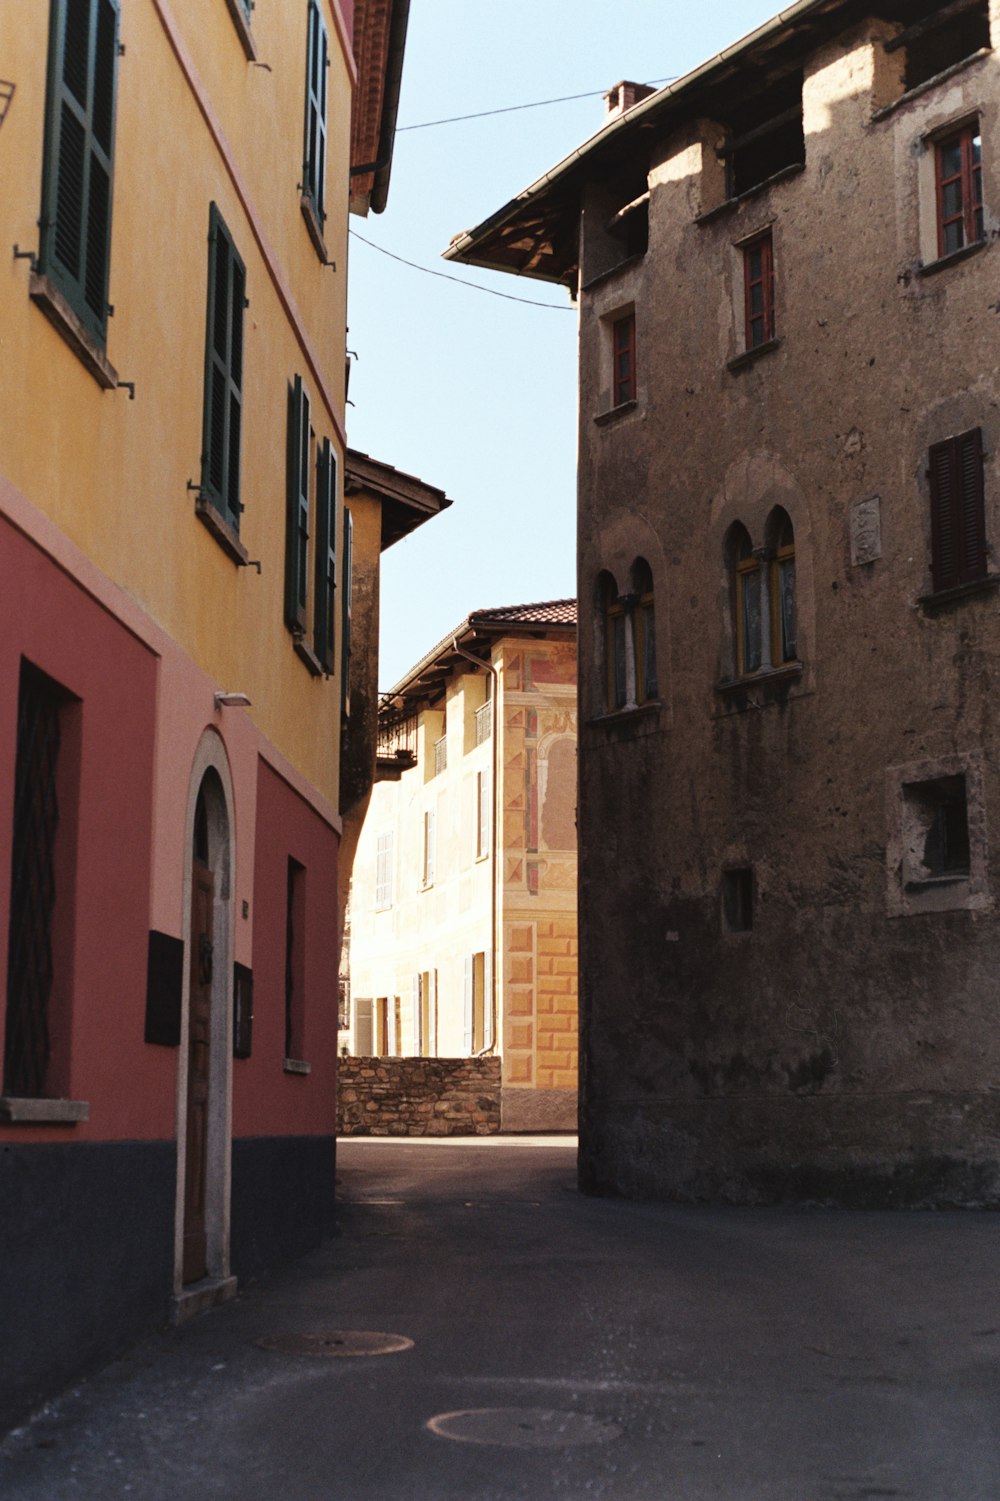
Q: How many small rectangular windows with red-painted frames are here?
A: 3